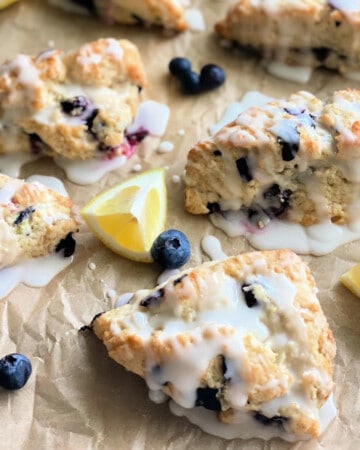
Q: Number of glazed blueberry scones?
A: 6